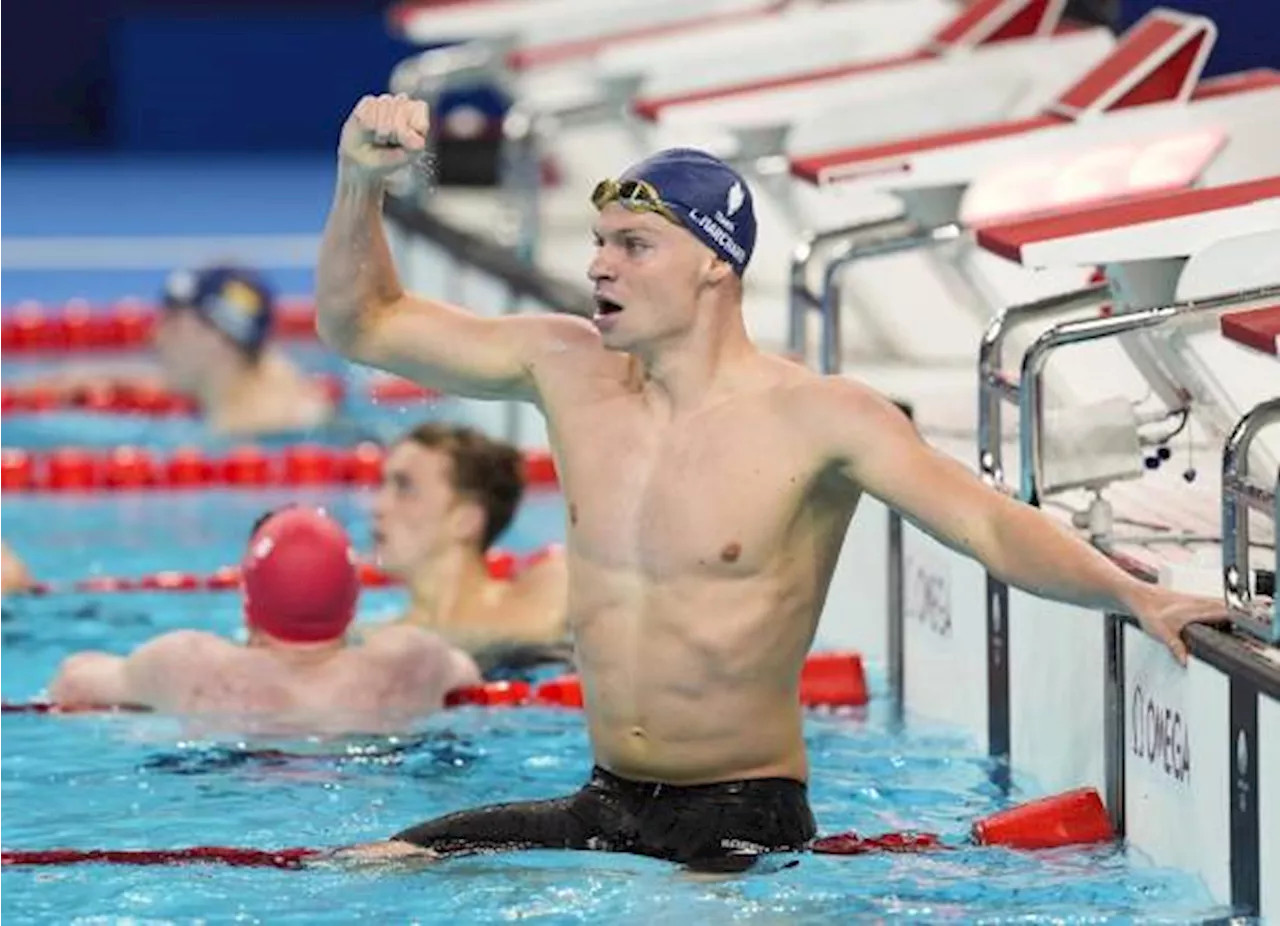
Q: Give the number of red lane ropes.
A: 6